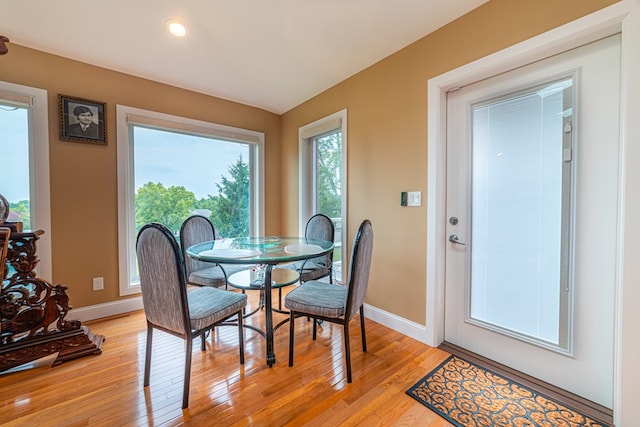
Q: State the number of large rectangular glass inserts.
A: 1